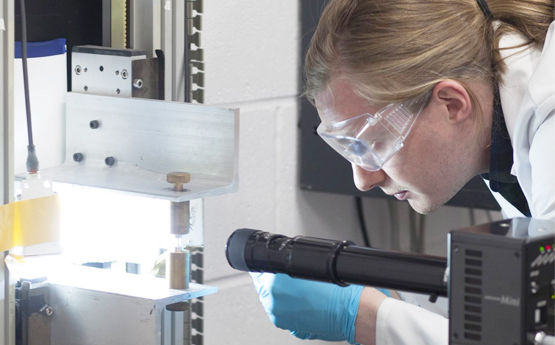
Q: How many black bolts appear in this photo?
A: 3